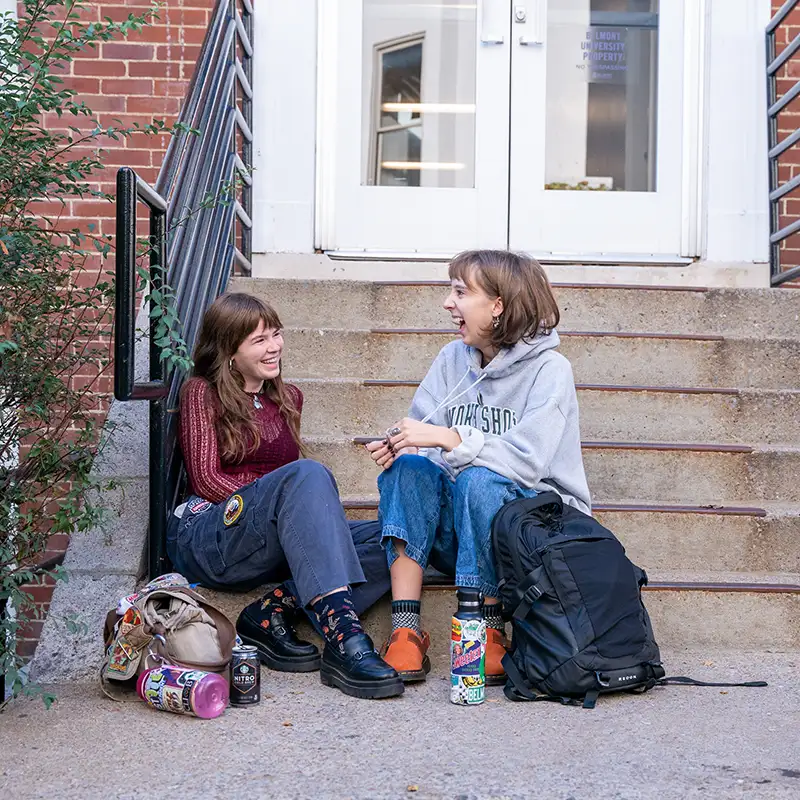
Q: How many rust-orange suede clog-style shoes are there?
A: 2